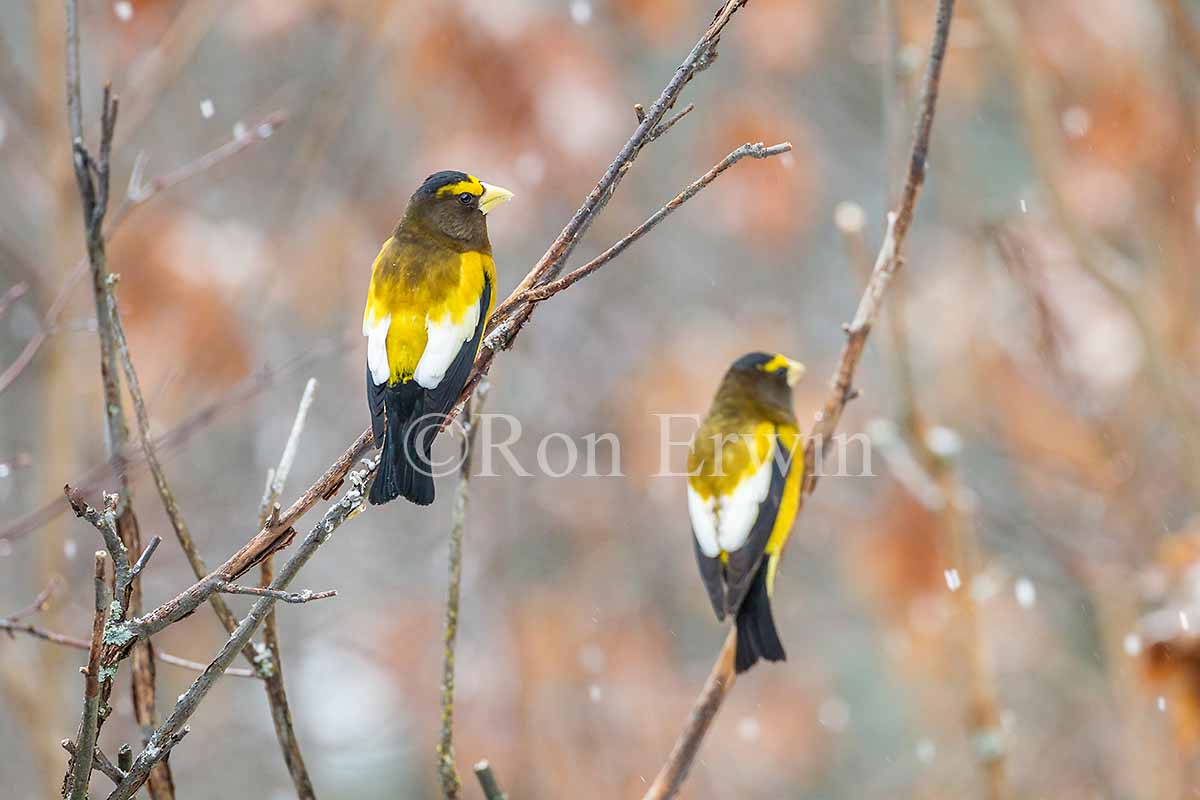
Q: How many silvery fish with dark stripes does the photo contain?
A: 0